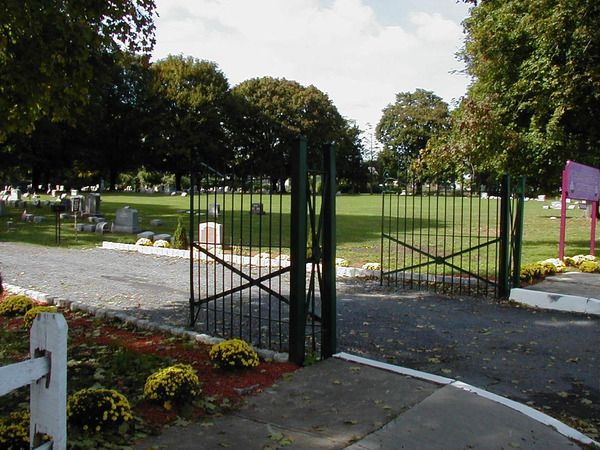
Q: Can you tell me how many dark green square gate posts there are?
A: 4